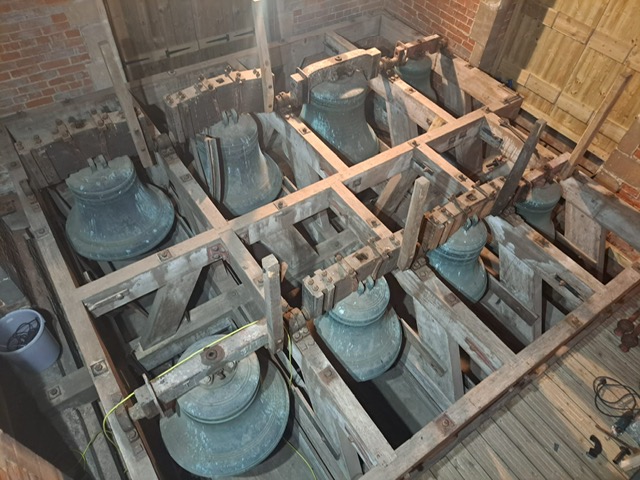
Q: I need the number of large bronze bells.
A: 8